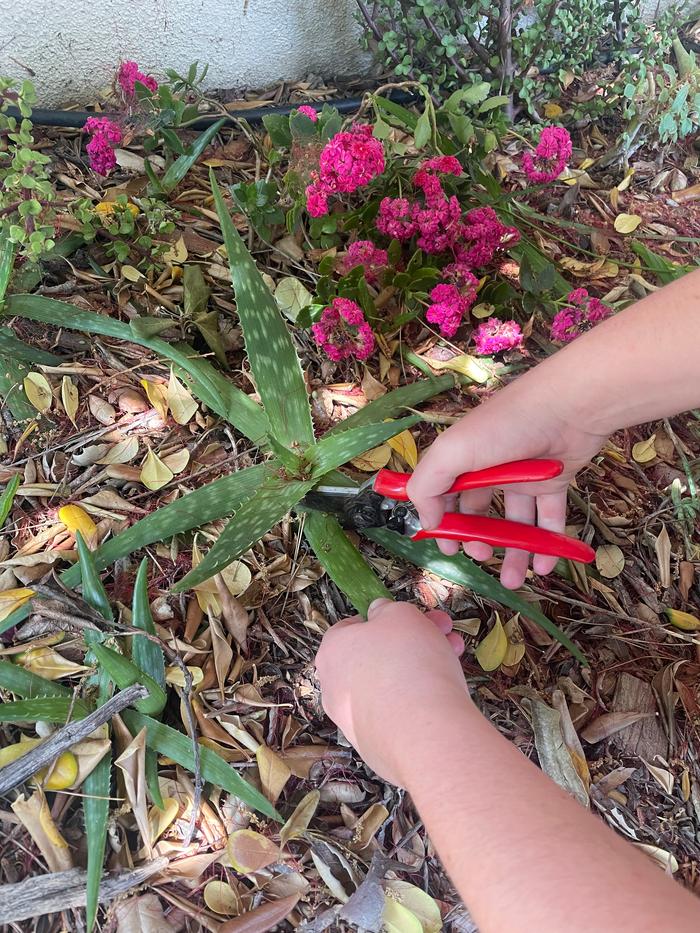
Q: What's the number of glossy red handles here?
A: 2